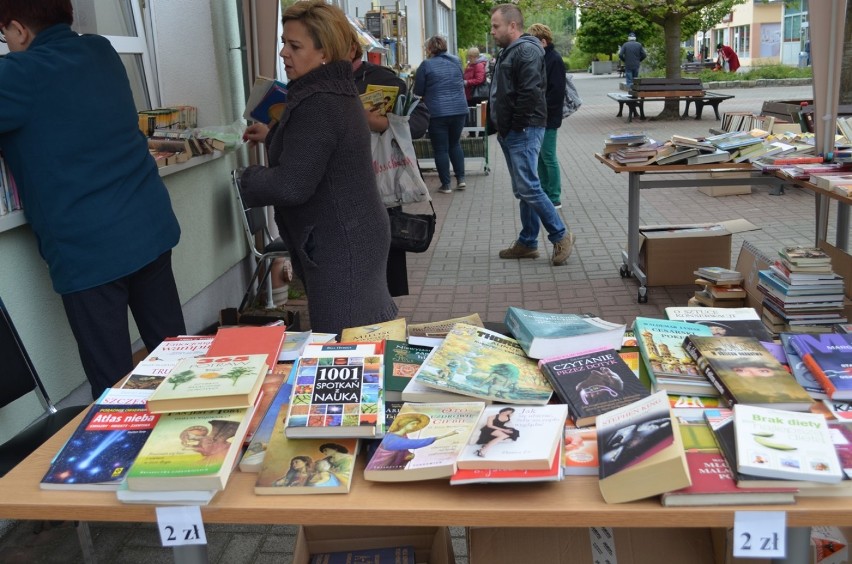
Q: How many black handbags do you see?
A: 1